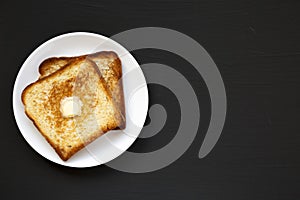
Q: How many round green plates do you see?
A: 0